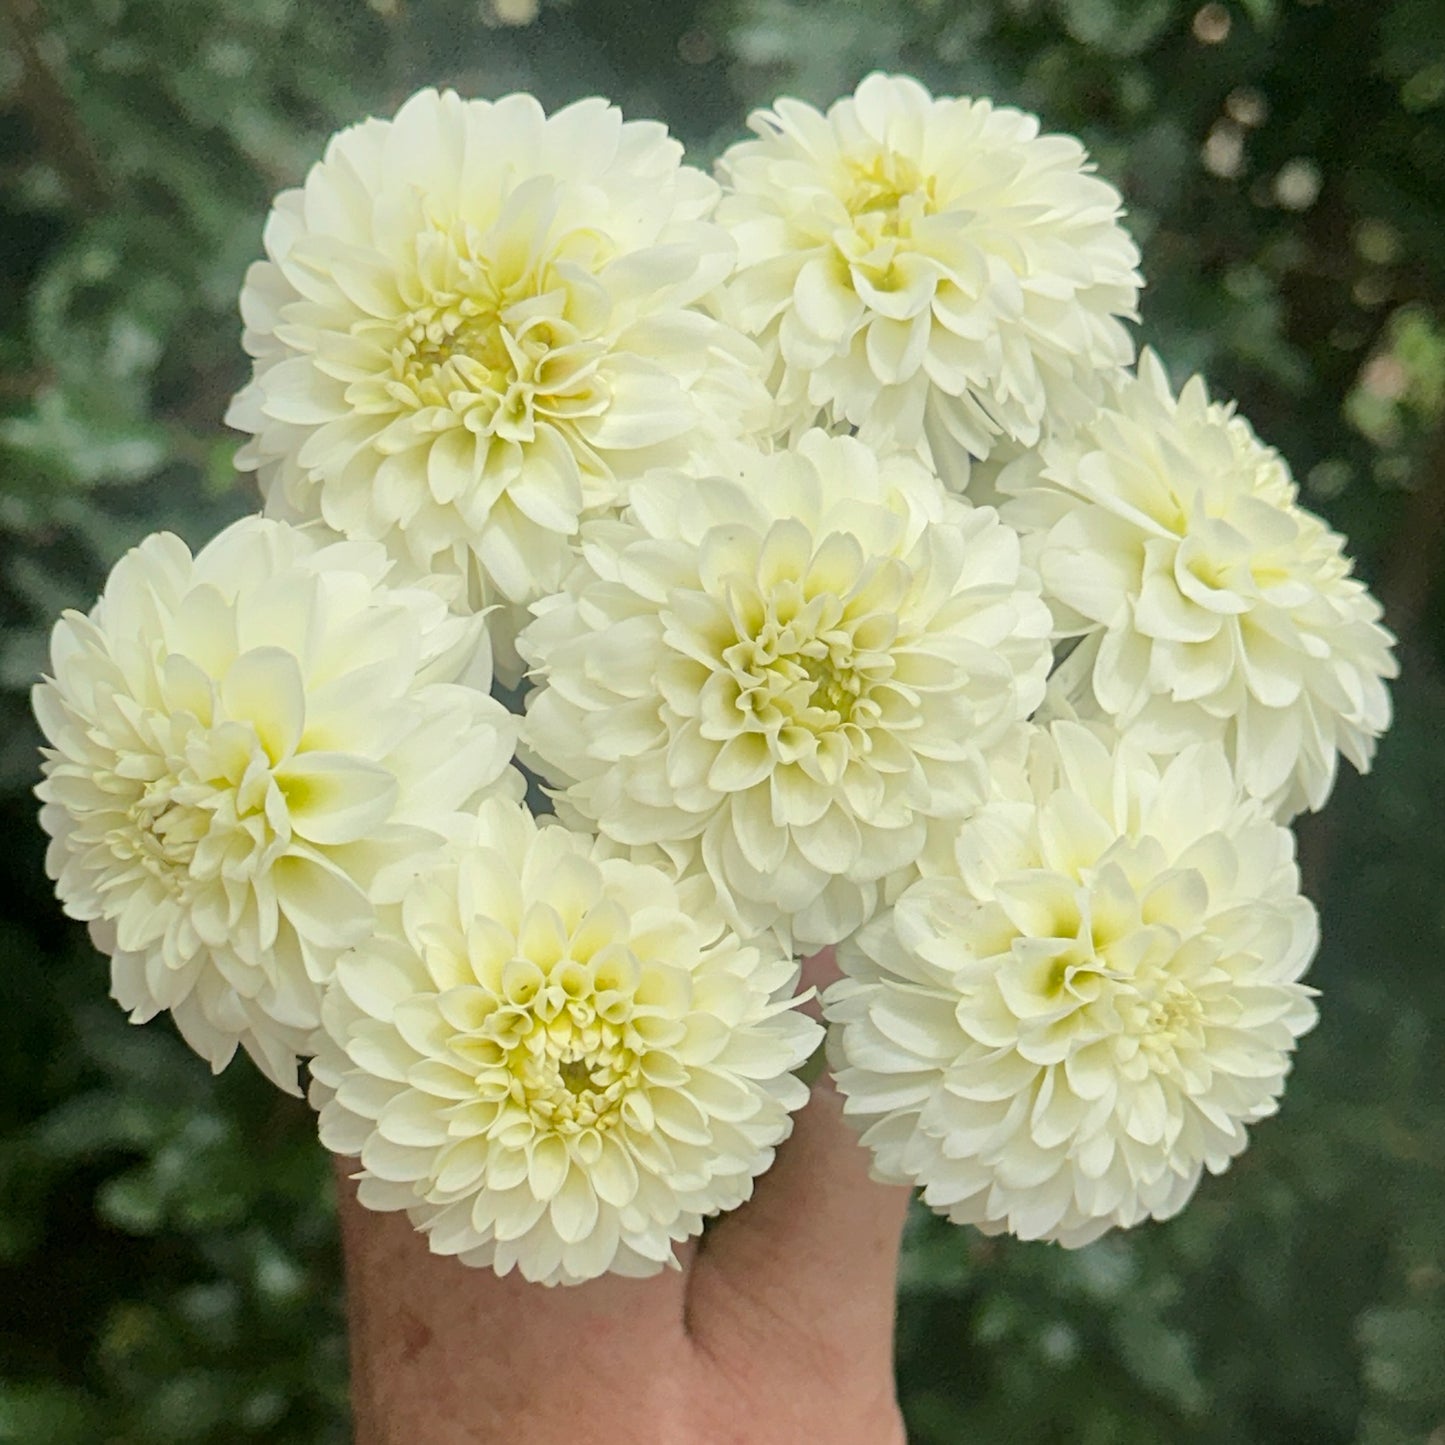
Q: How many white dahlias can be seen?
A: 7